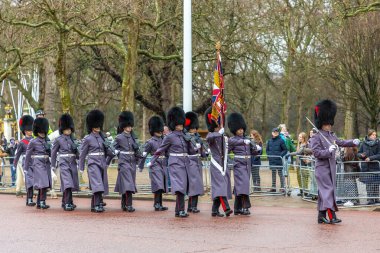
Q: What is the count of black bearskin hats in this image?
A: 11